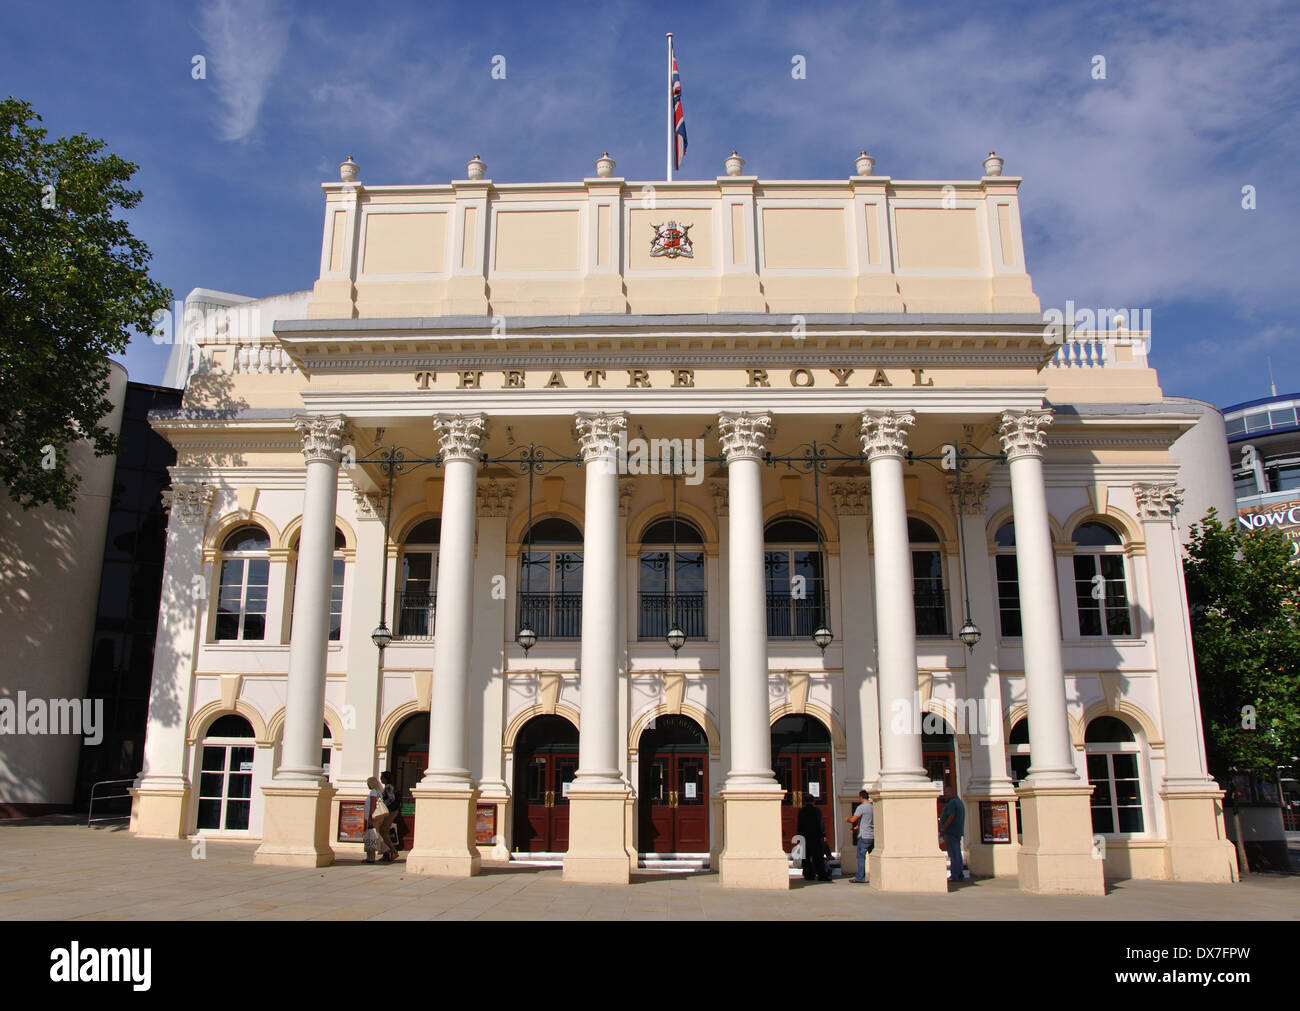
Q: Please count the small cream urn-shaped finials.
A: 6